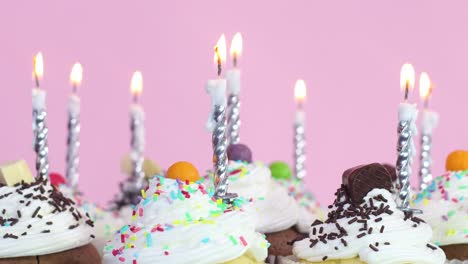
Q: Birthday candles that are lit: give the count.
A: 8